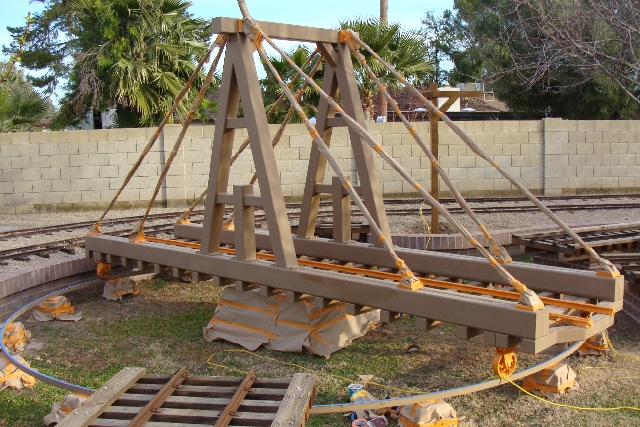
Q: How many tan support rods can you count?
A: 8